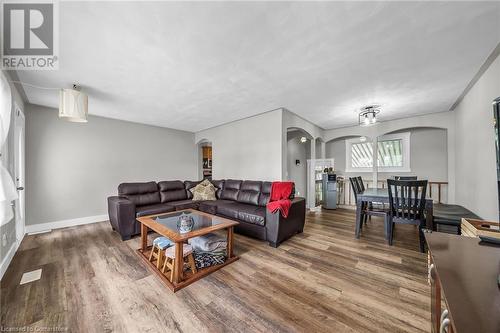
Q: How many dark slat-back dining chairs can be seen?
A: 4